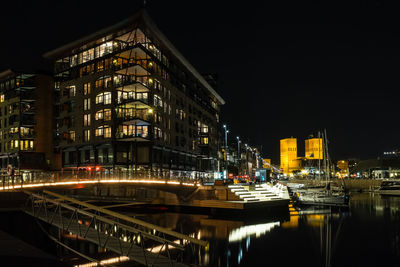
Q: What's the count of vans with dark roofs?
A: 0